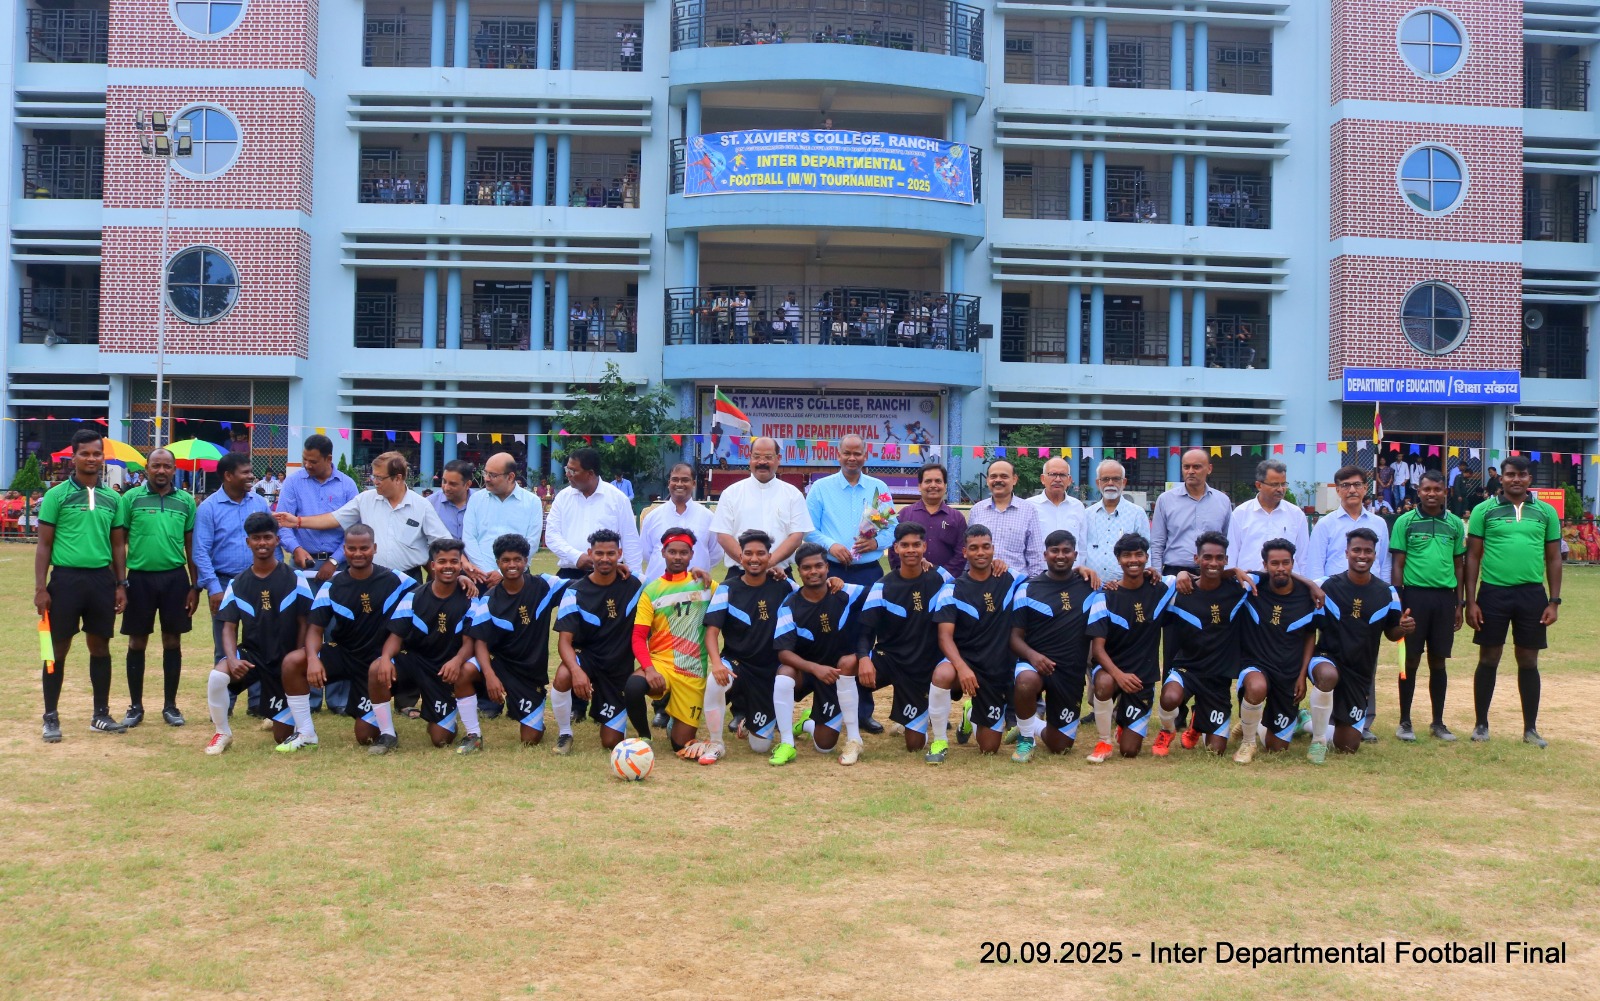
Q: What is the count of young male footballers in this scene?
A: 15